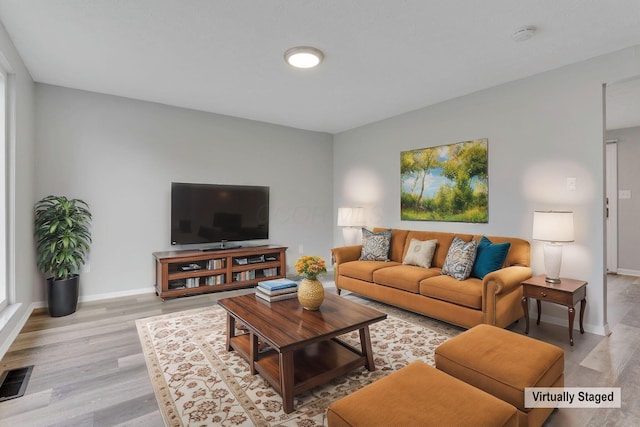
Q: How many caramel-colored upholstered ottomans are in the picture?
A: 2